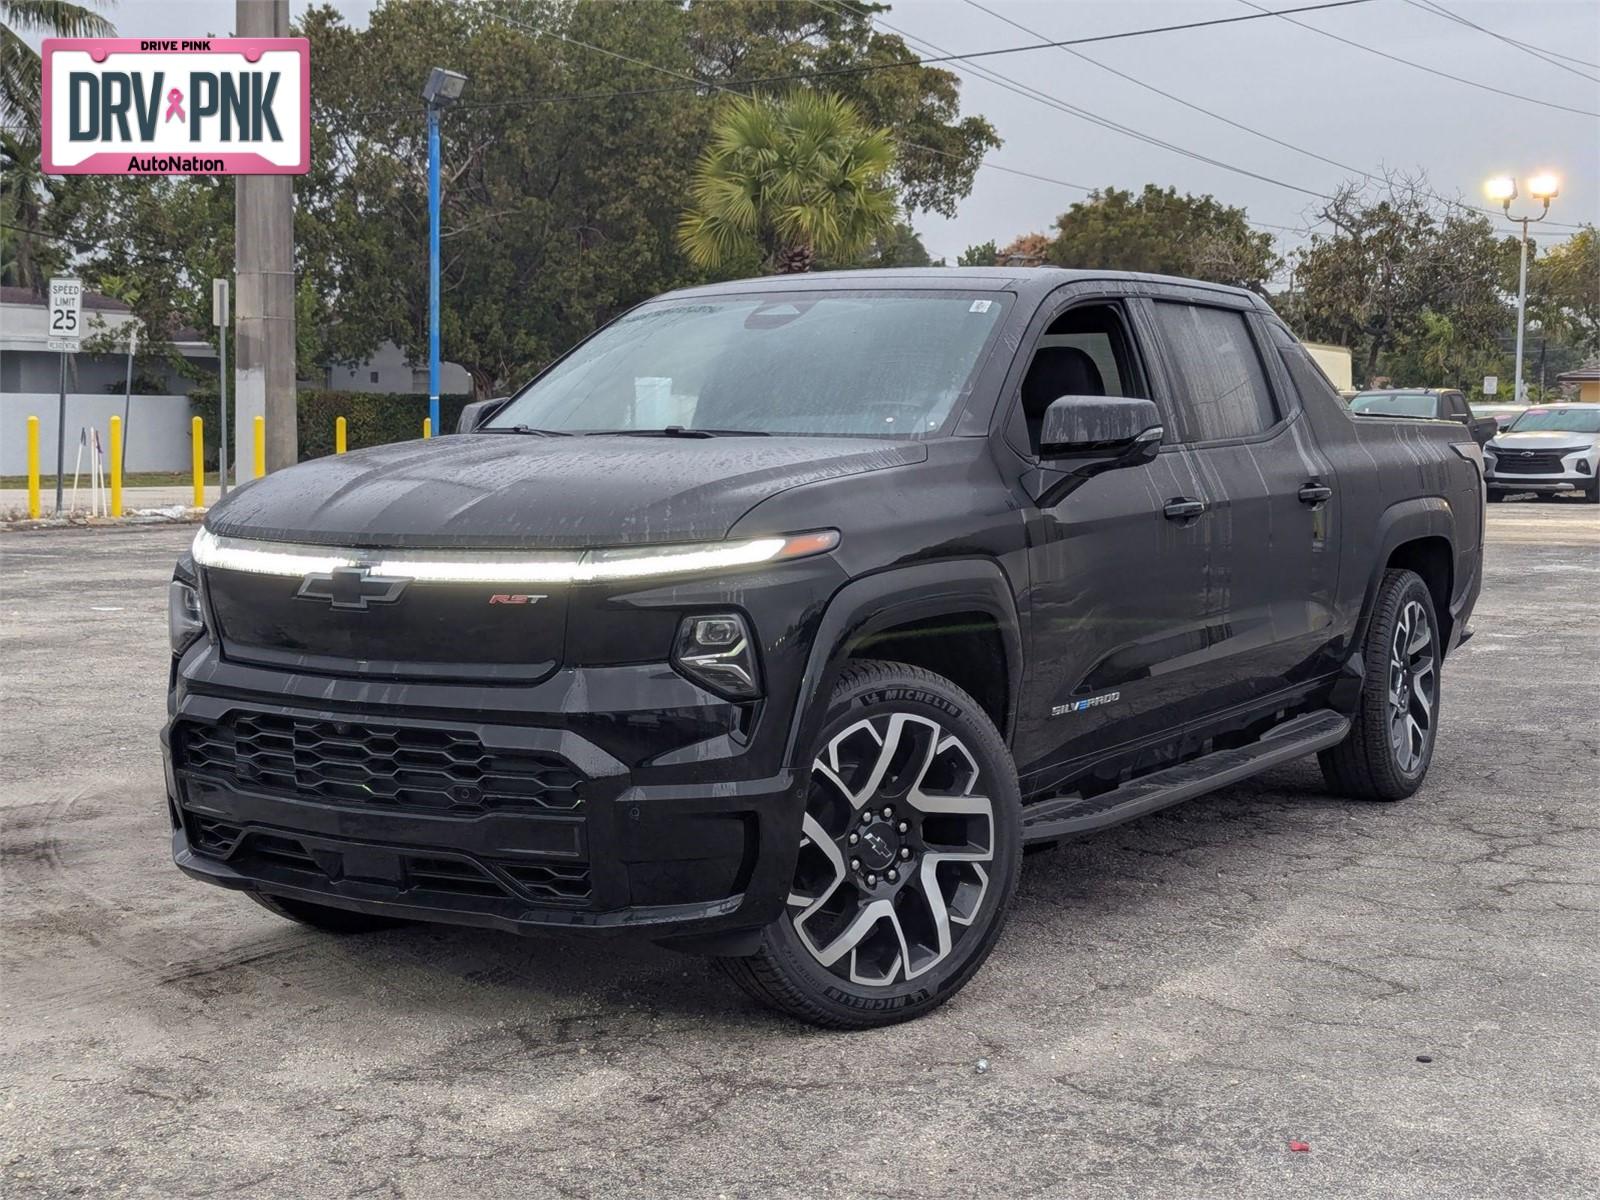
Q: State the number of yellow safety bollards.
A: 6